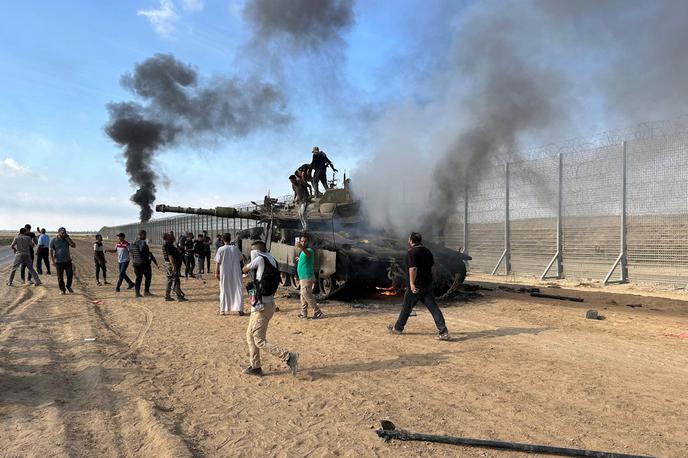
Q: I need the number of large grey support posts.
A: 4